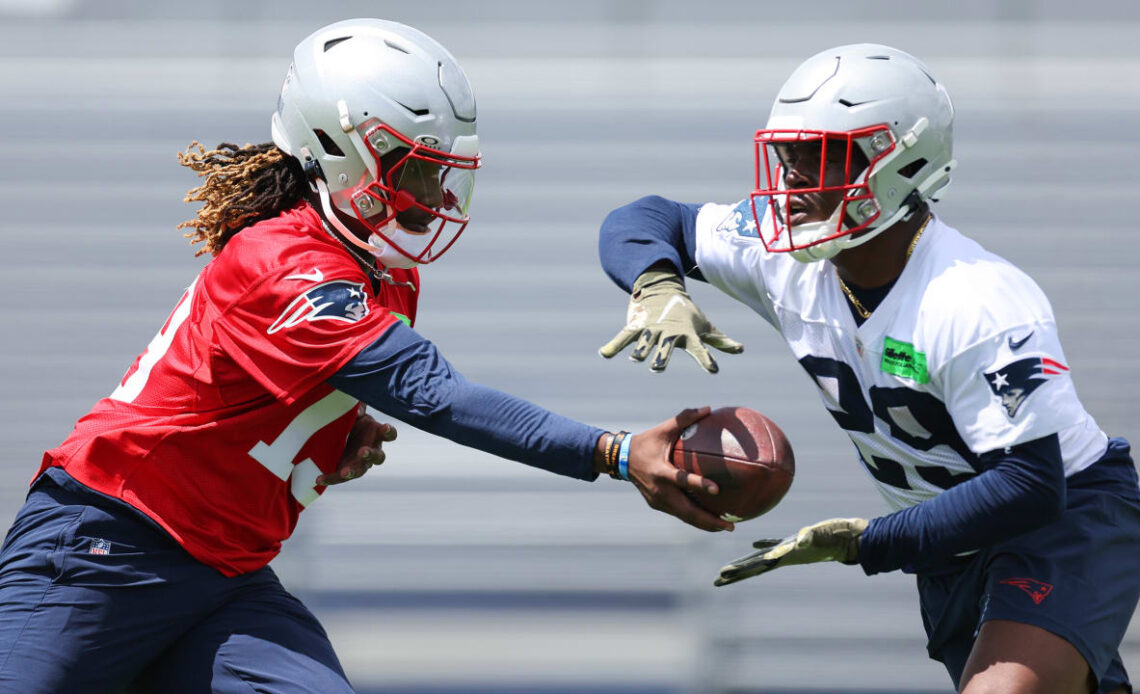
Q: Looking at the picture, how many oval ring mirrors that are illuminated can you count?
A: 0